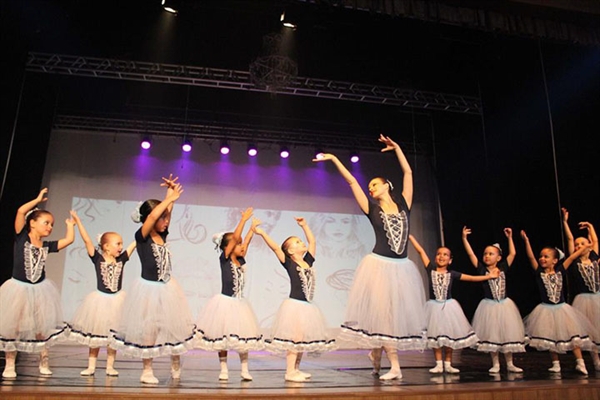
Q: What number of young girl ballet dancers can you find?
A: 9